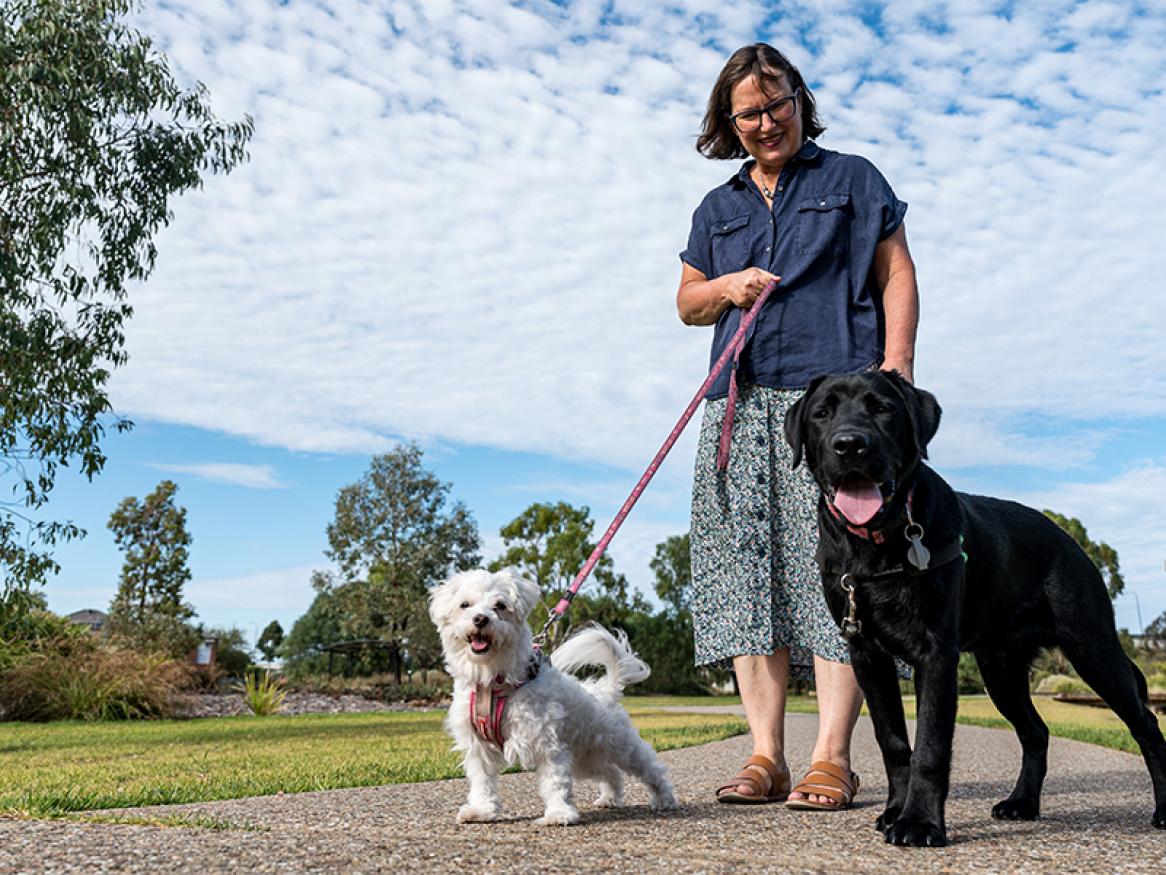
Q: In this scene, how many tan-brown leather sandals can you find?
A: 2